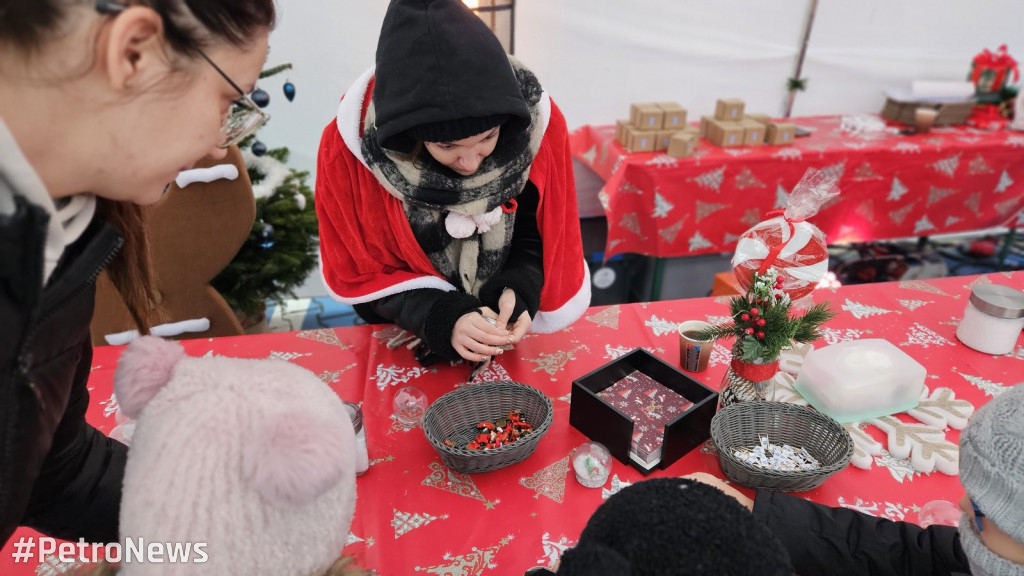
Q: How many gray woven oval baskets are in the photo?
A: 2